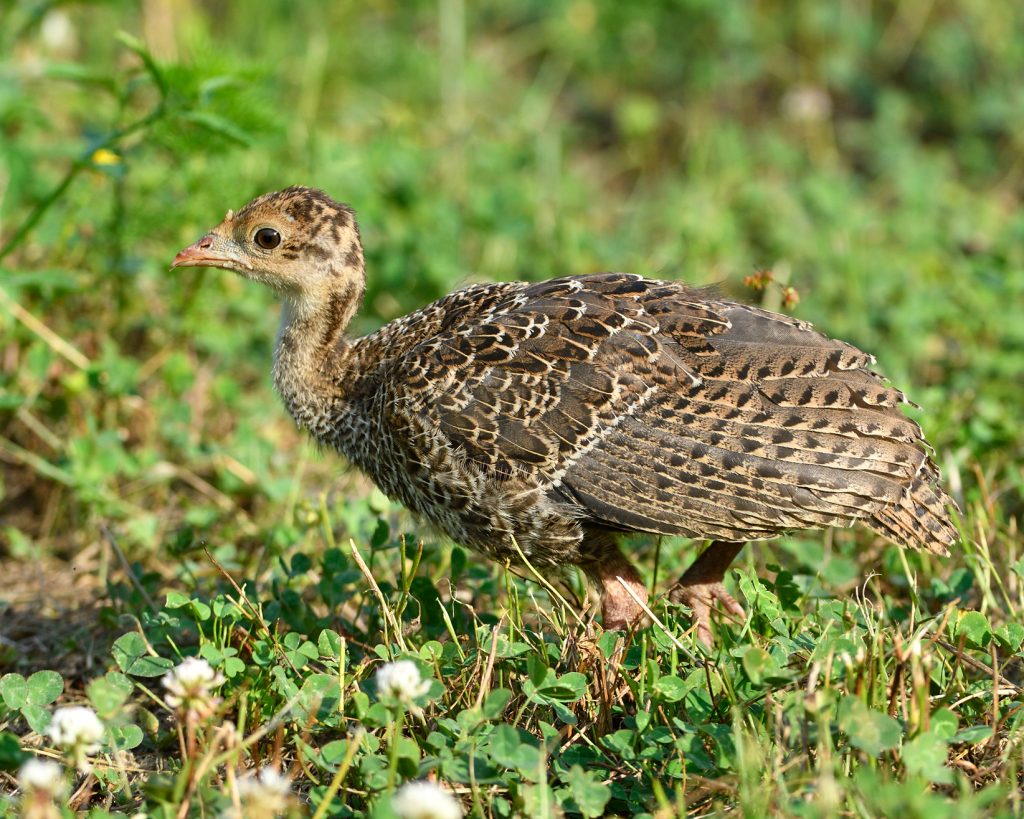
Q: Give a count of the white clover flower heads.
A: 6